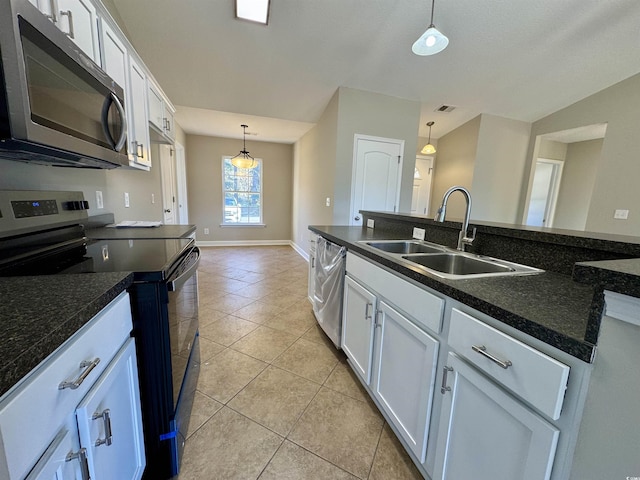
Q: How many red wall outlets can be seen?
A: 0